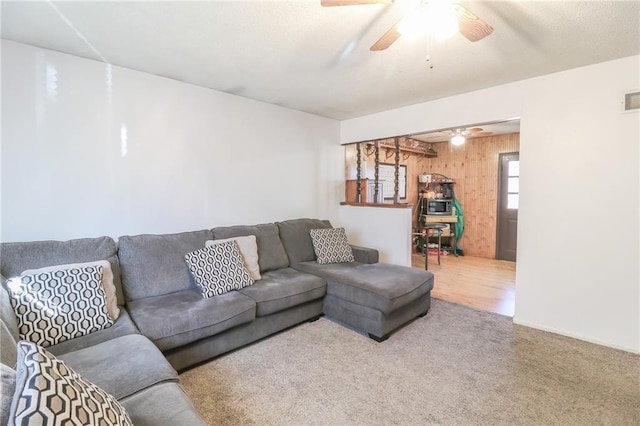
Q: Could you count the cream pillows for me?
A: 2